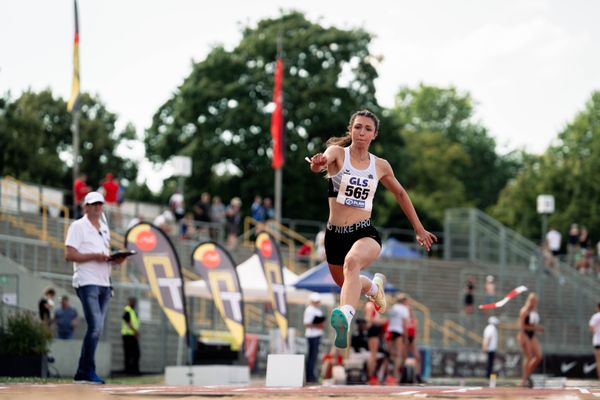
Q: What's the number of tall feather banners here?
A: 3